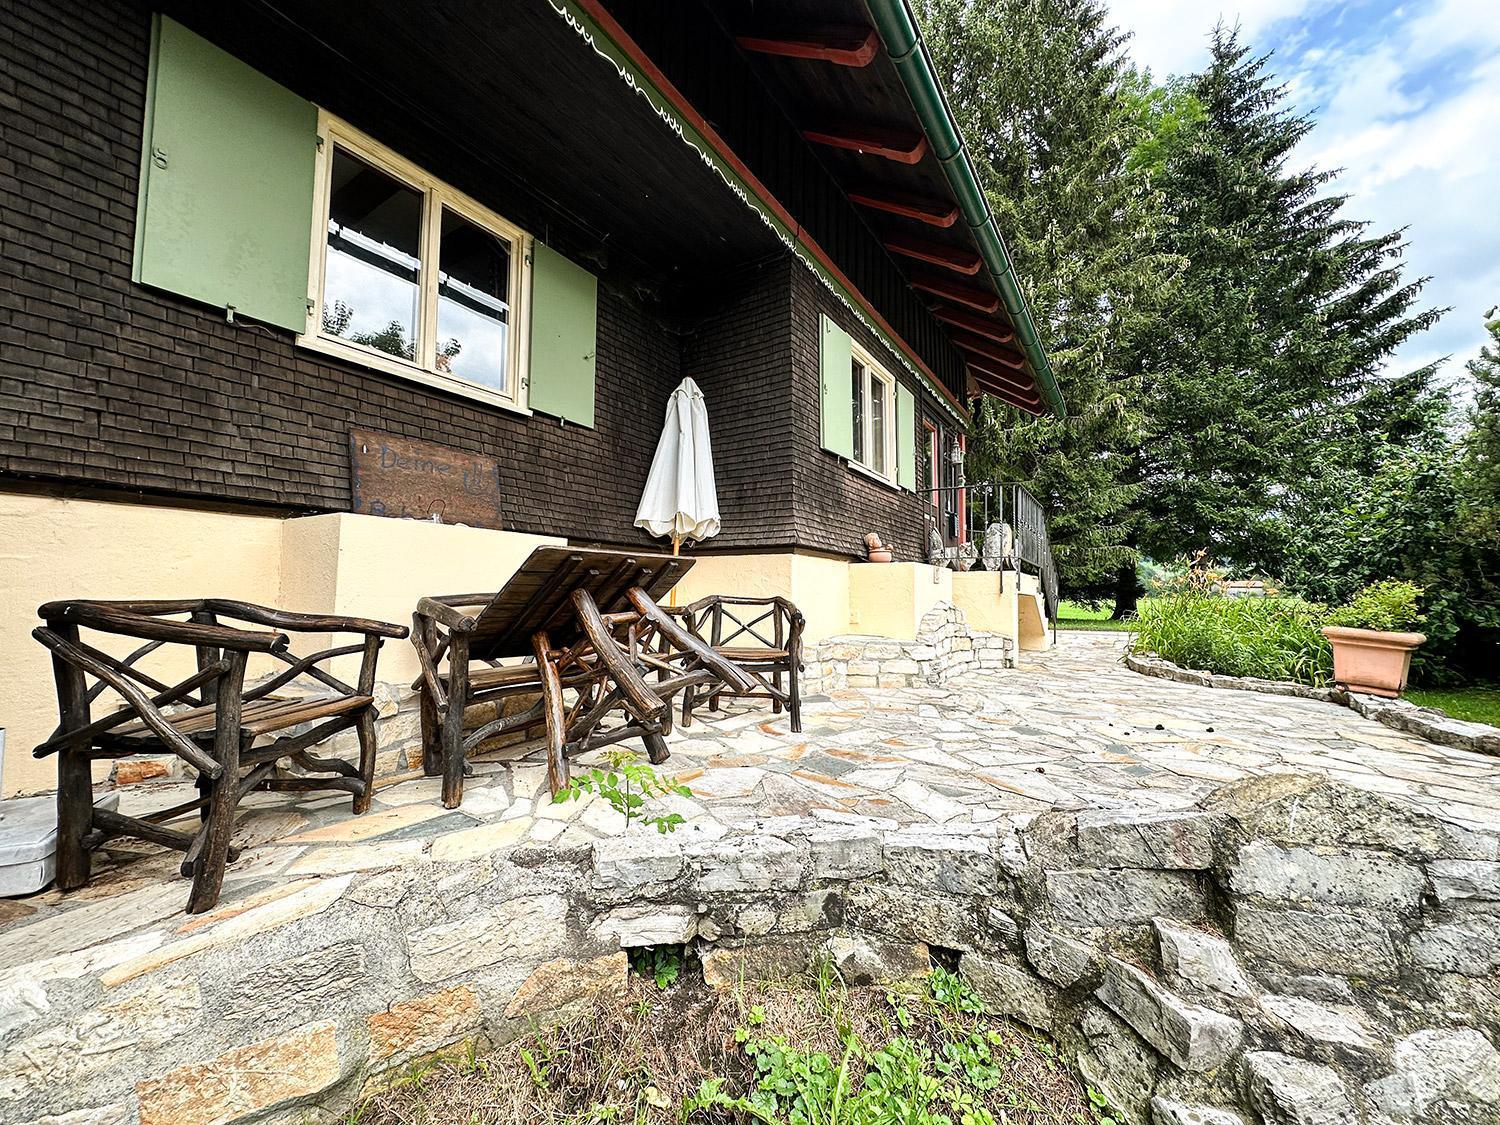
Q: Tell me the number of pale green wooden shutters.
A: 4